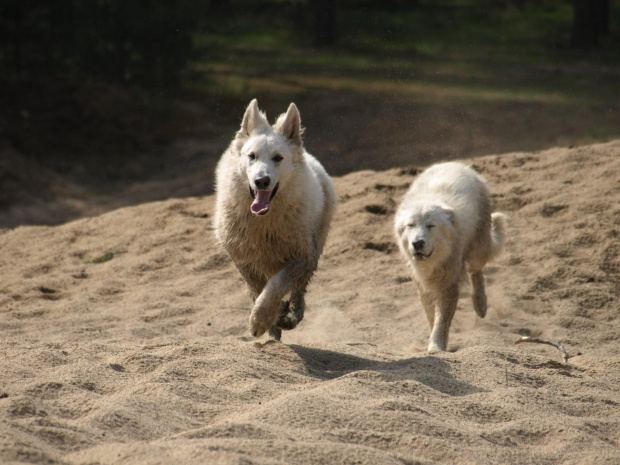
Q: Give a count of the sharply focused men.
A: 0